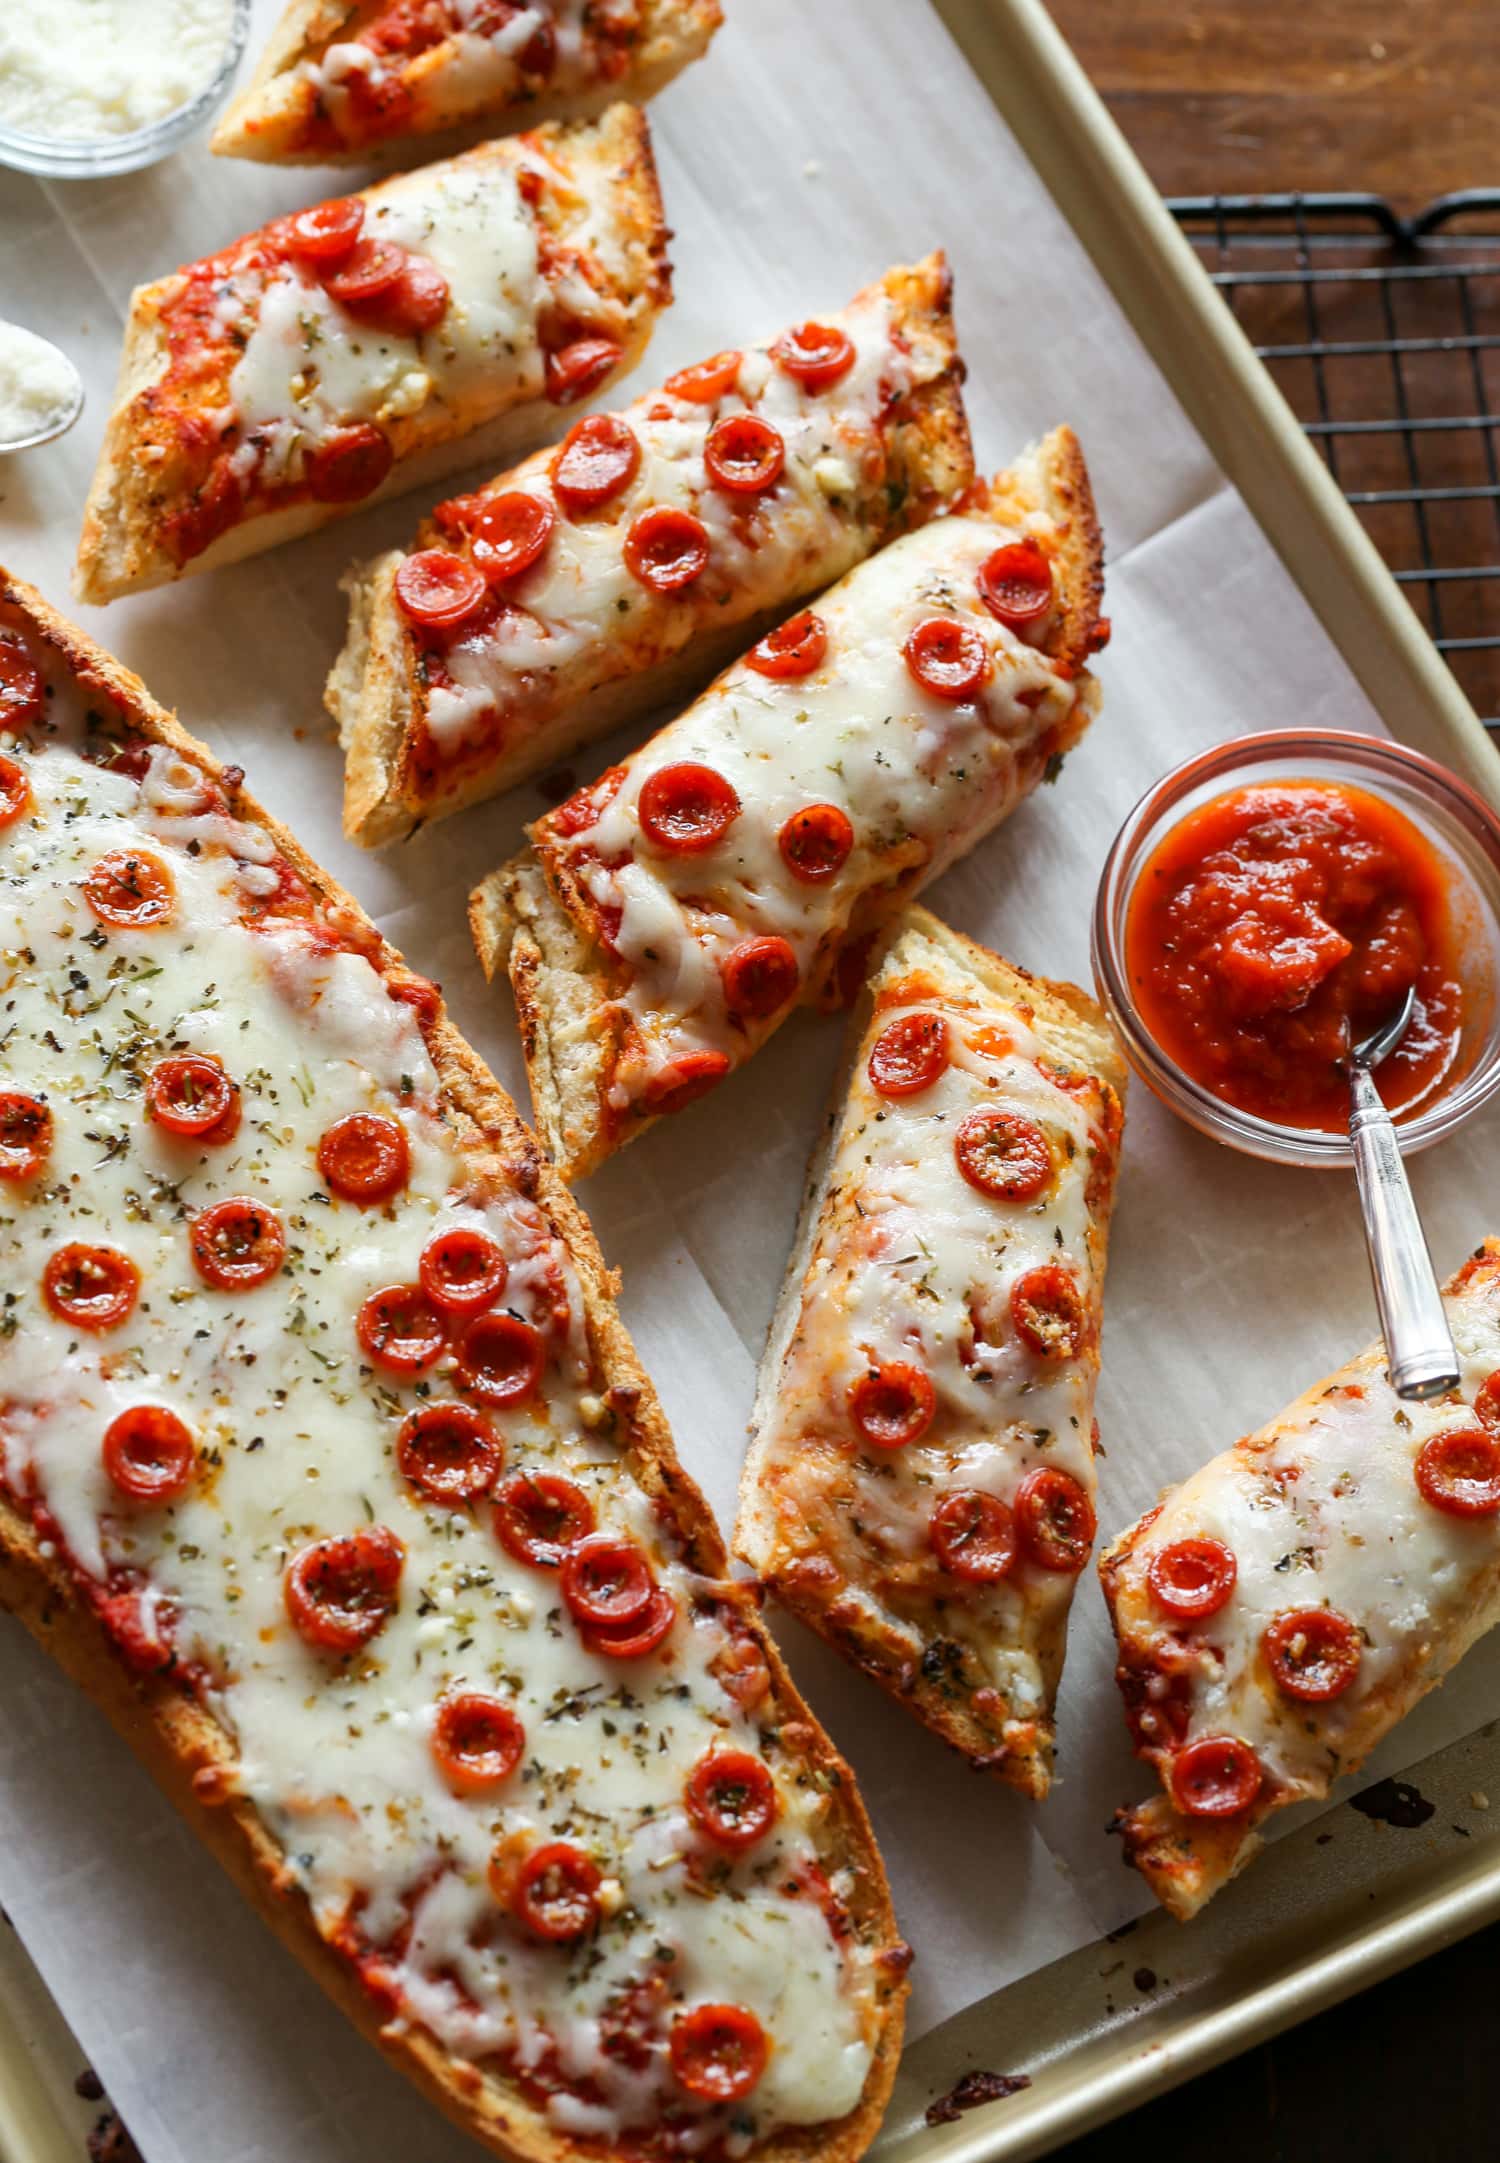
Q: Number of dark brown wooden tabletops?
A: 1